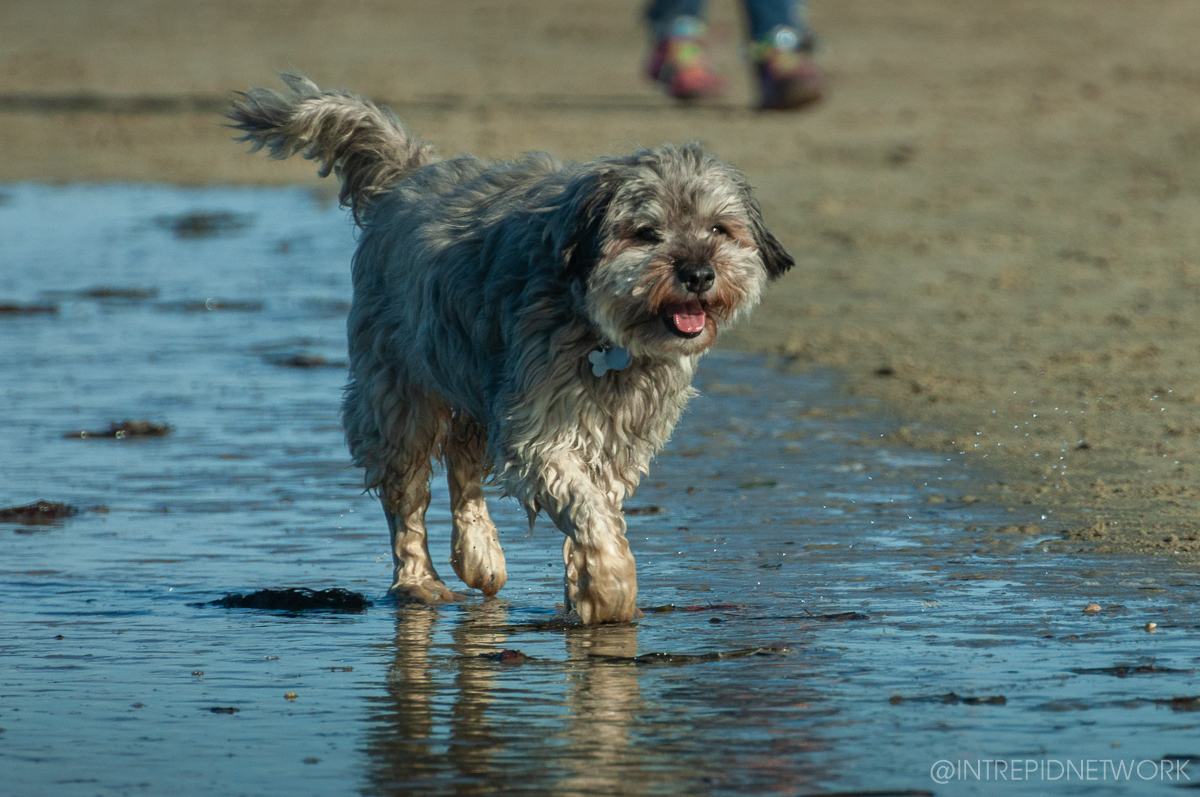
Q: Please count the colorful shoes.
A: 2